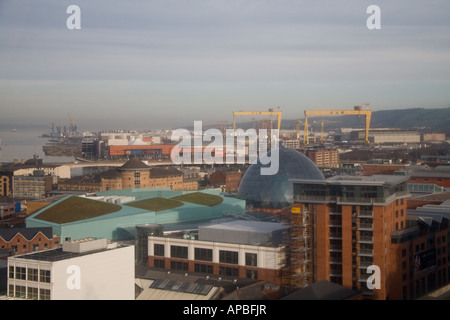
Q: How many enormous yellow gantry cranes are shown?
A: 2